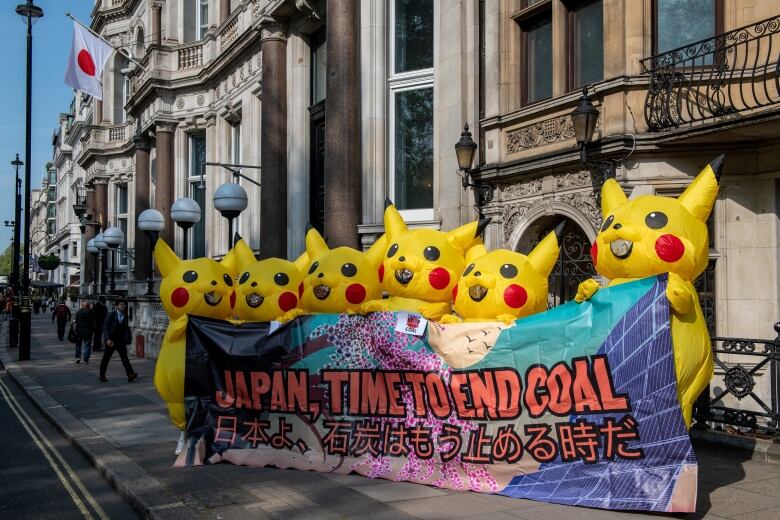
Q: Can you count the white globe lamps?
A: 6